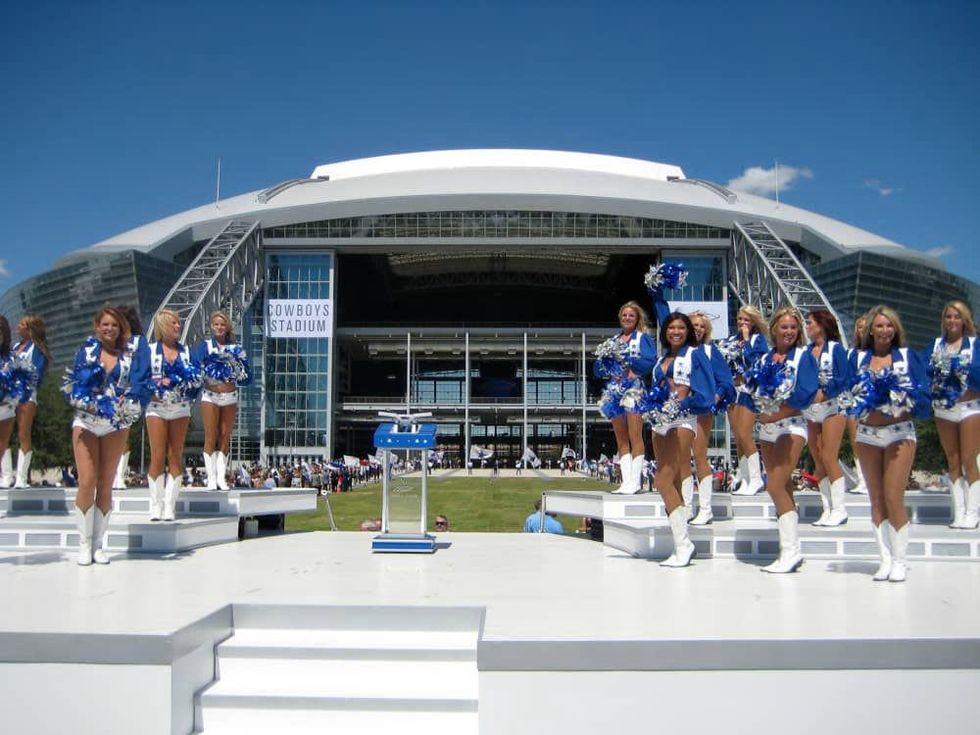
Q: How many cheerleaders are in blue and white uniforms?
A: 15